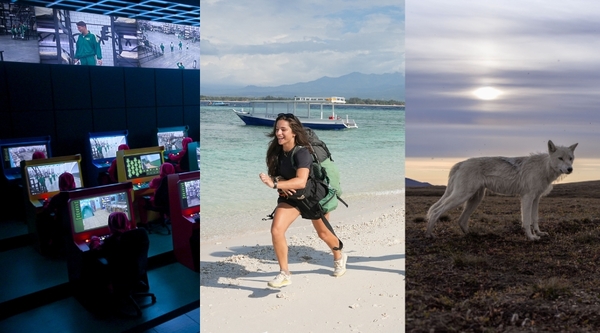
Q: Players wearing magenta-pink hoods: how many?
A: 6